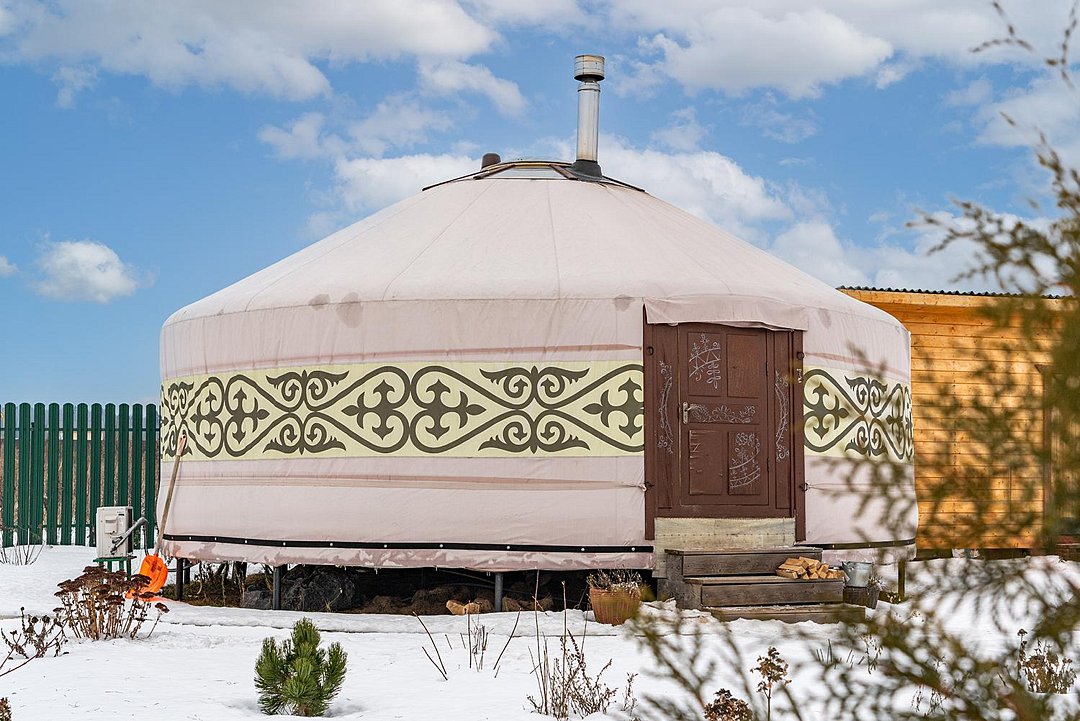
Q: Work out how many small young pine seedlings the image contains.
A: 1